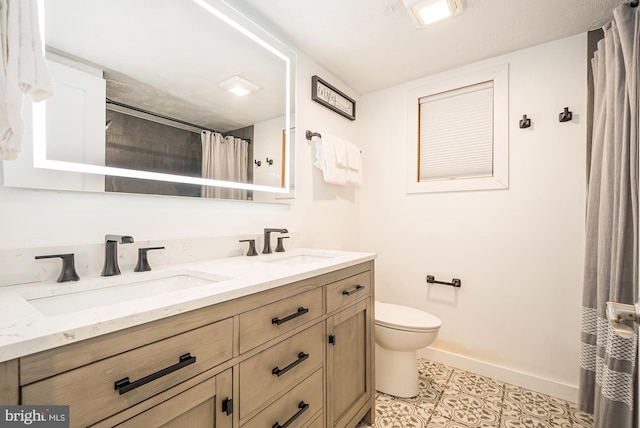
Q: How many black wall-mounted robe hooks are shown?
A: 2